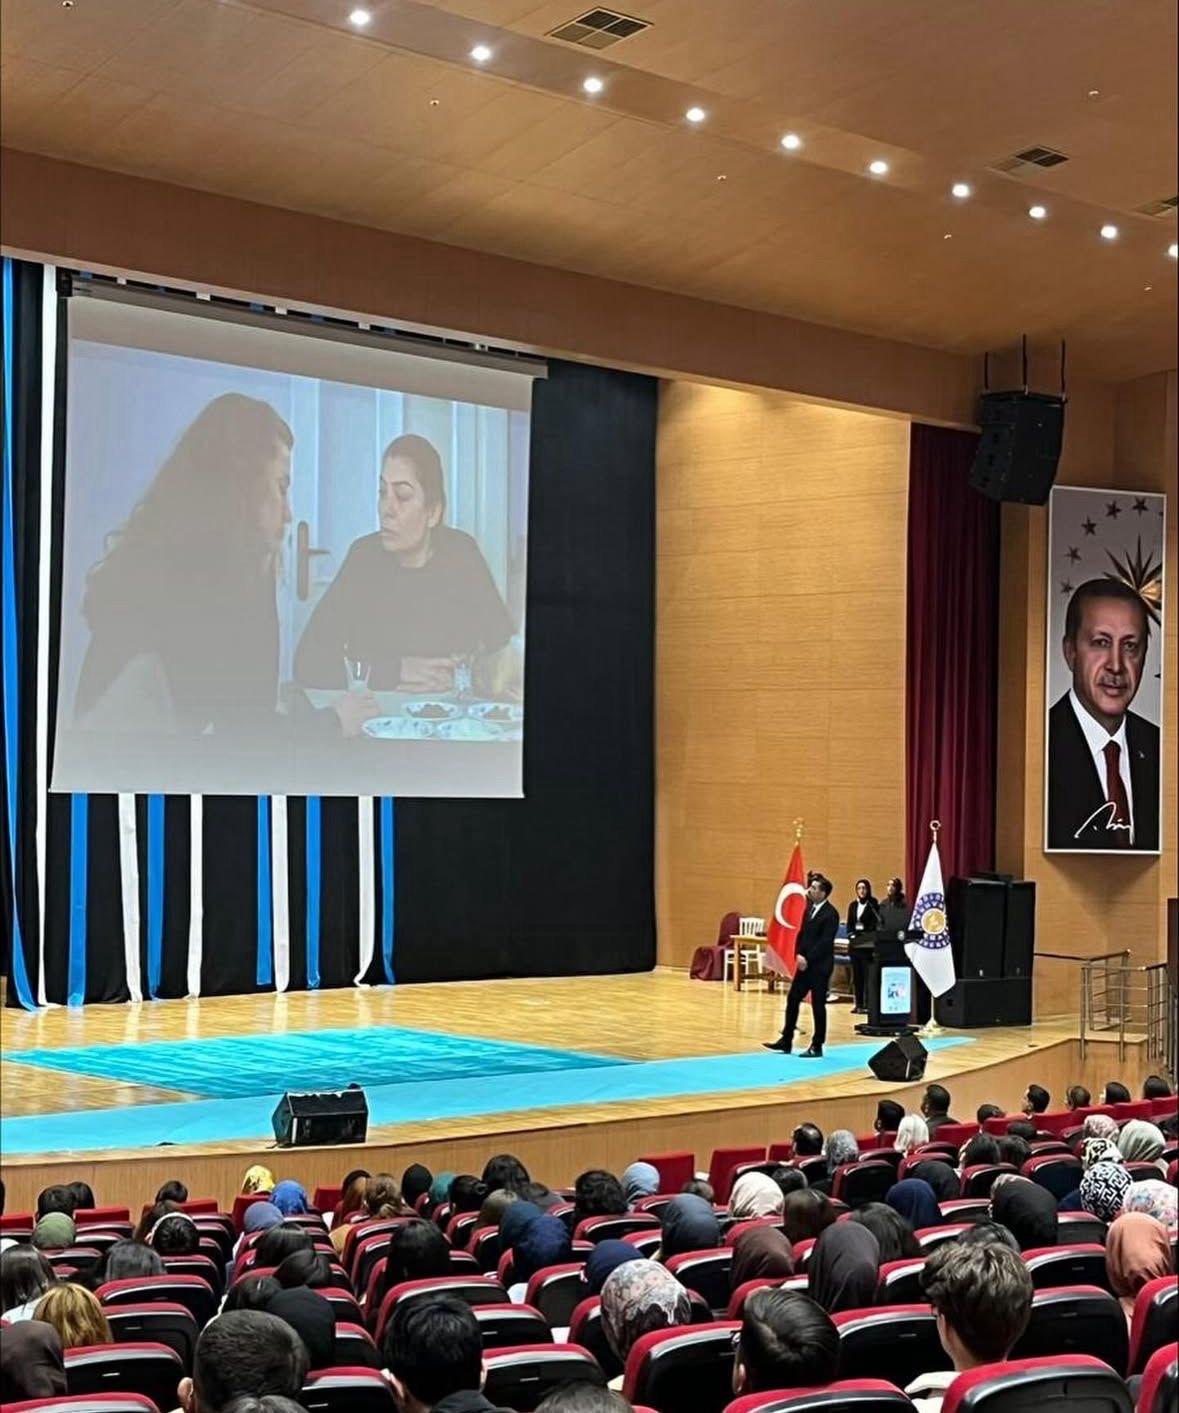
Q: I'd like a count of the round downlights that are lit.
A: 10